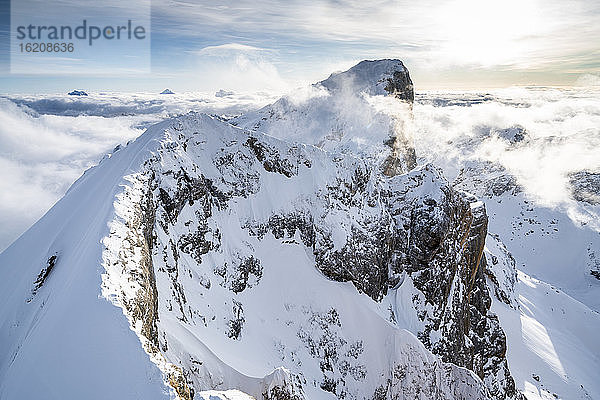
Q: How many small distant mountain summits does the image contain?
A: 3